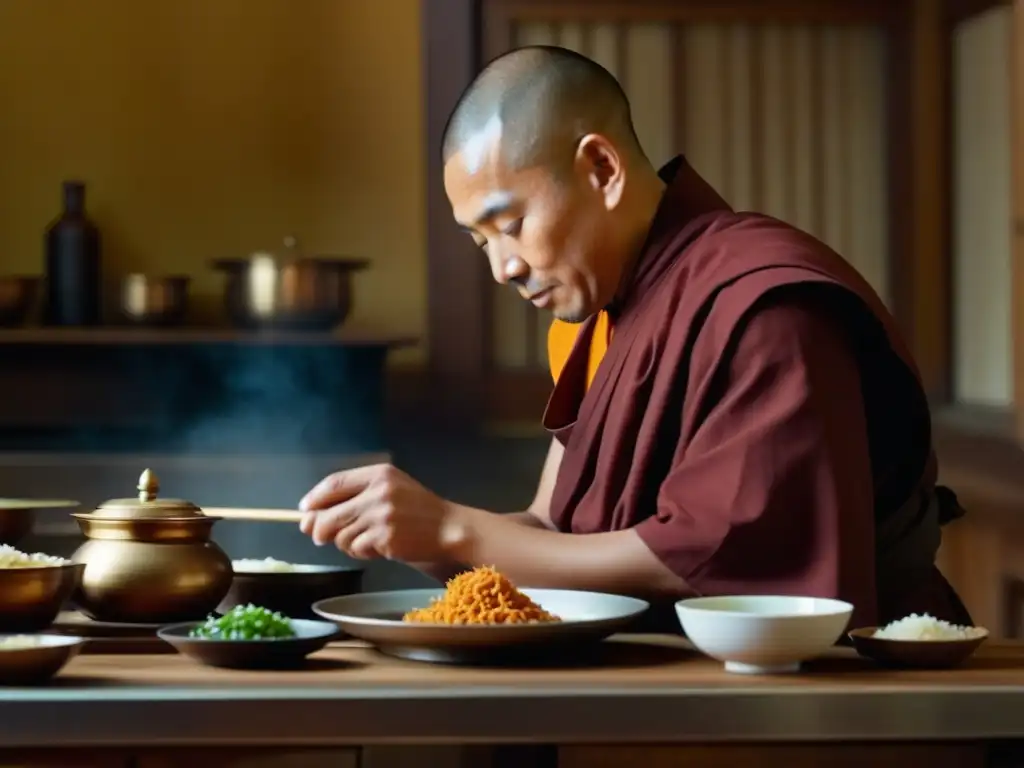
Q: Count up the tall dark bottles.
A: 1